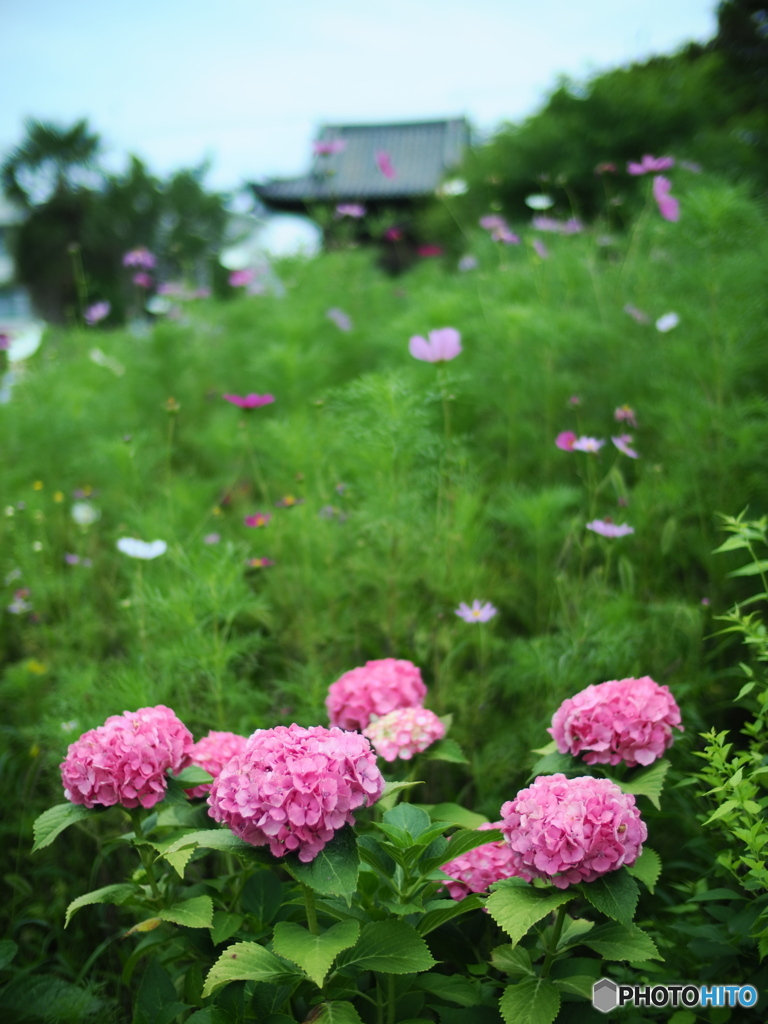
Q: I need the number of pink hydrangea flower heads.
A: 8